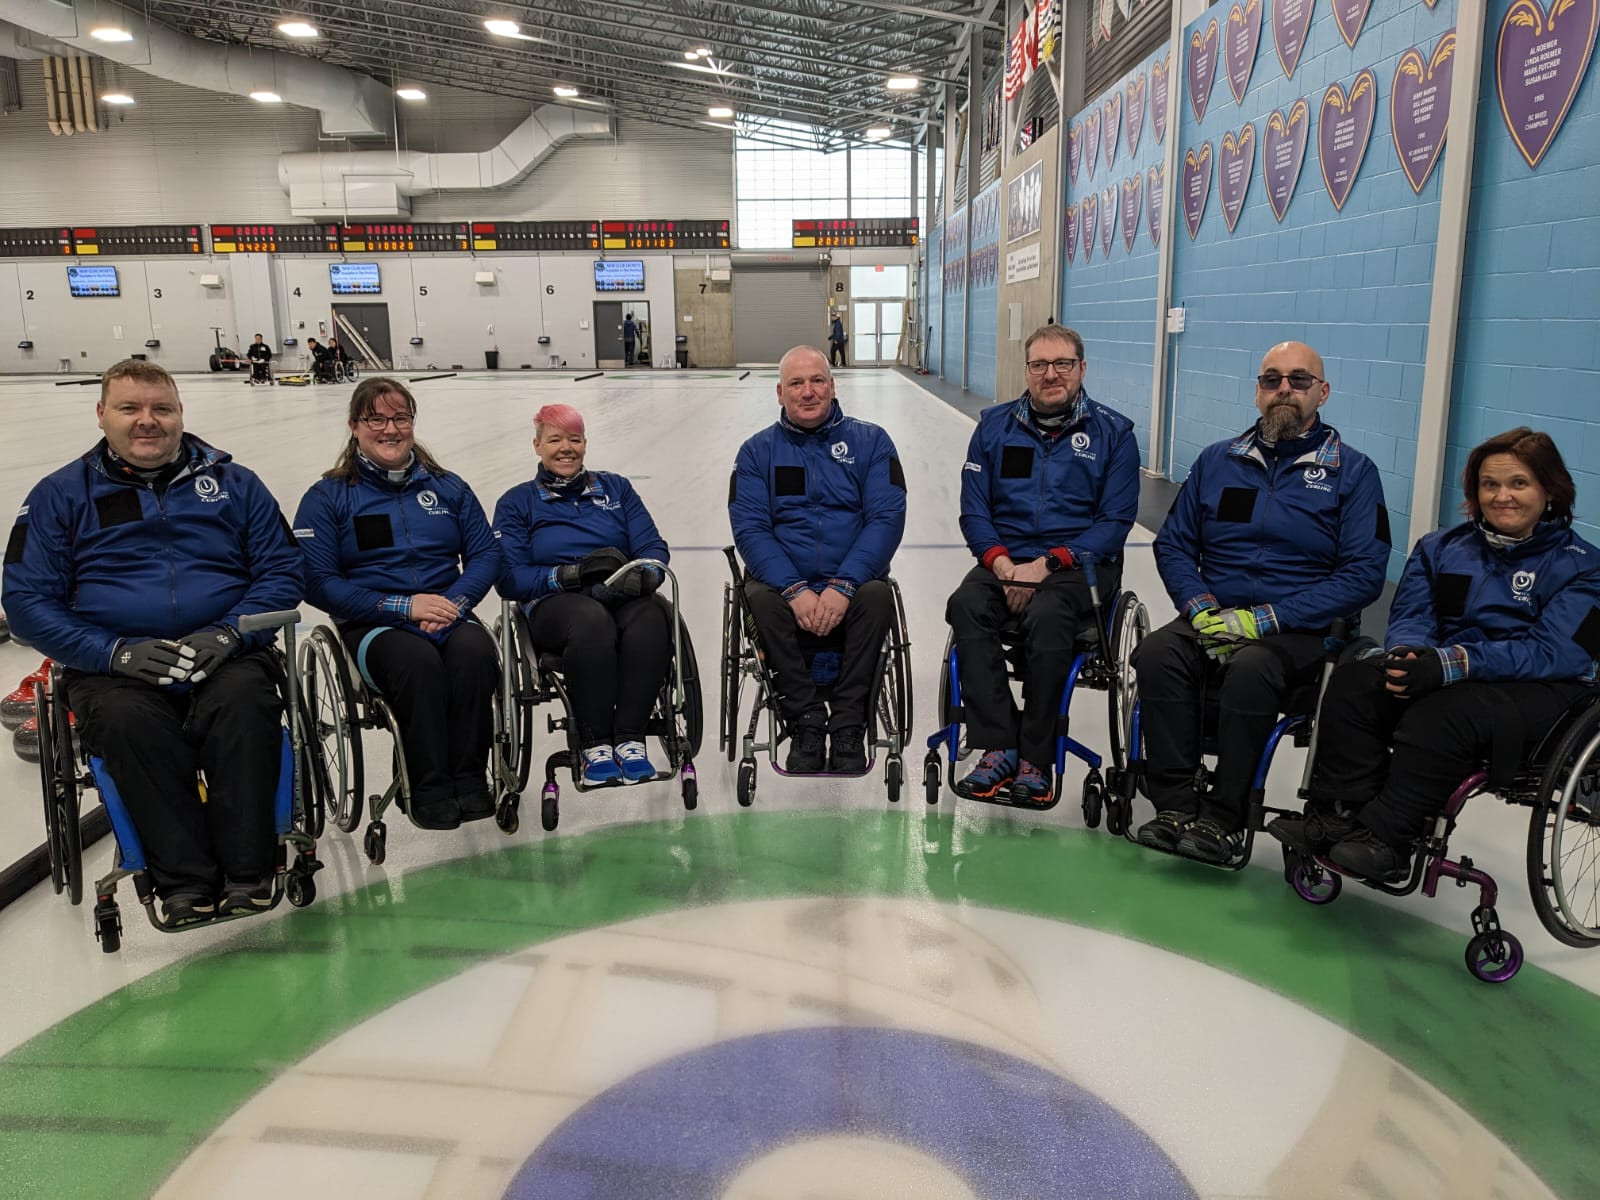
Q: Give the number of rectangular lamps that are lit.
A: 11